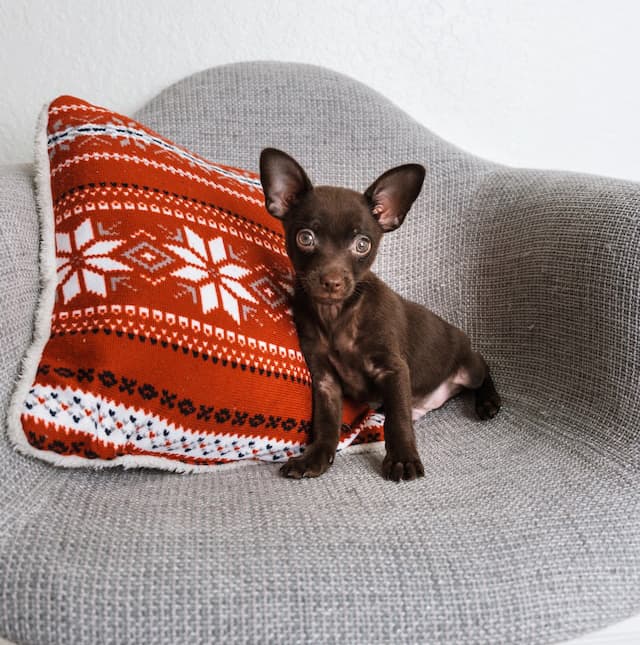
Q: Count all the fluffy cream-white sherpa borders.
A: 1